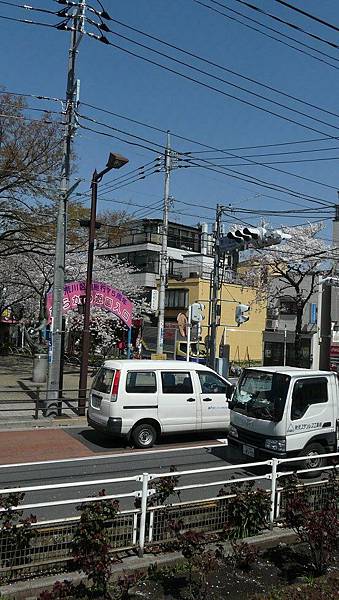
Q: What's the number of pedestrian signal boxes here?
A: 2